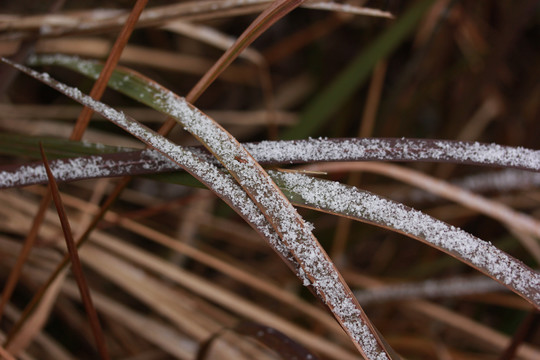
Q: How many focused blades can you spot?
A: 4